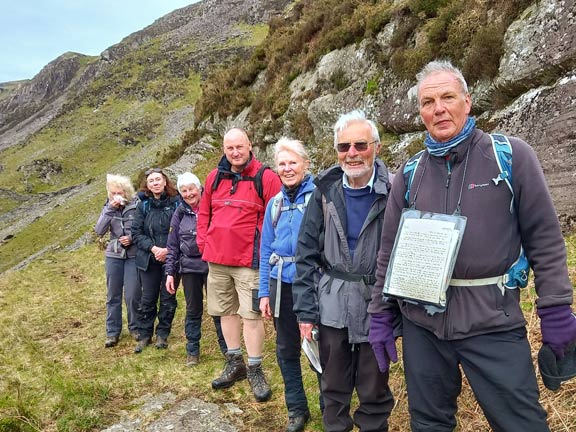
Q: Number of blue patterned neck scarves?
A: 1